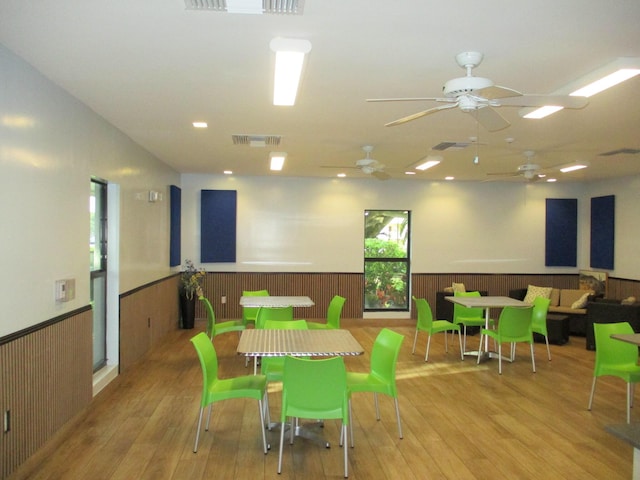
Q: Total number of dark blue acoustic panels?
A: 4